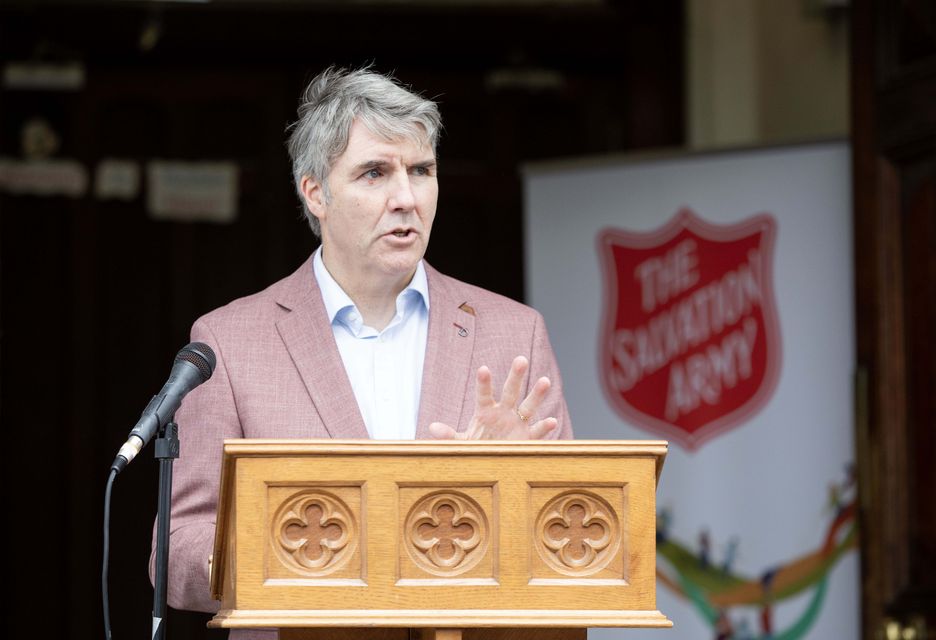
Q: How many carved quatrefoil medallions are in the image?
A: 3